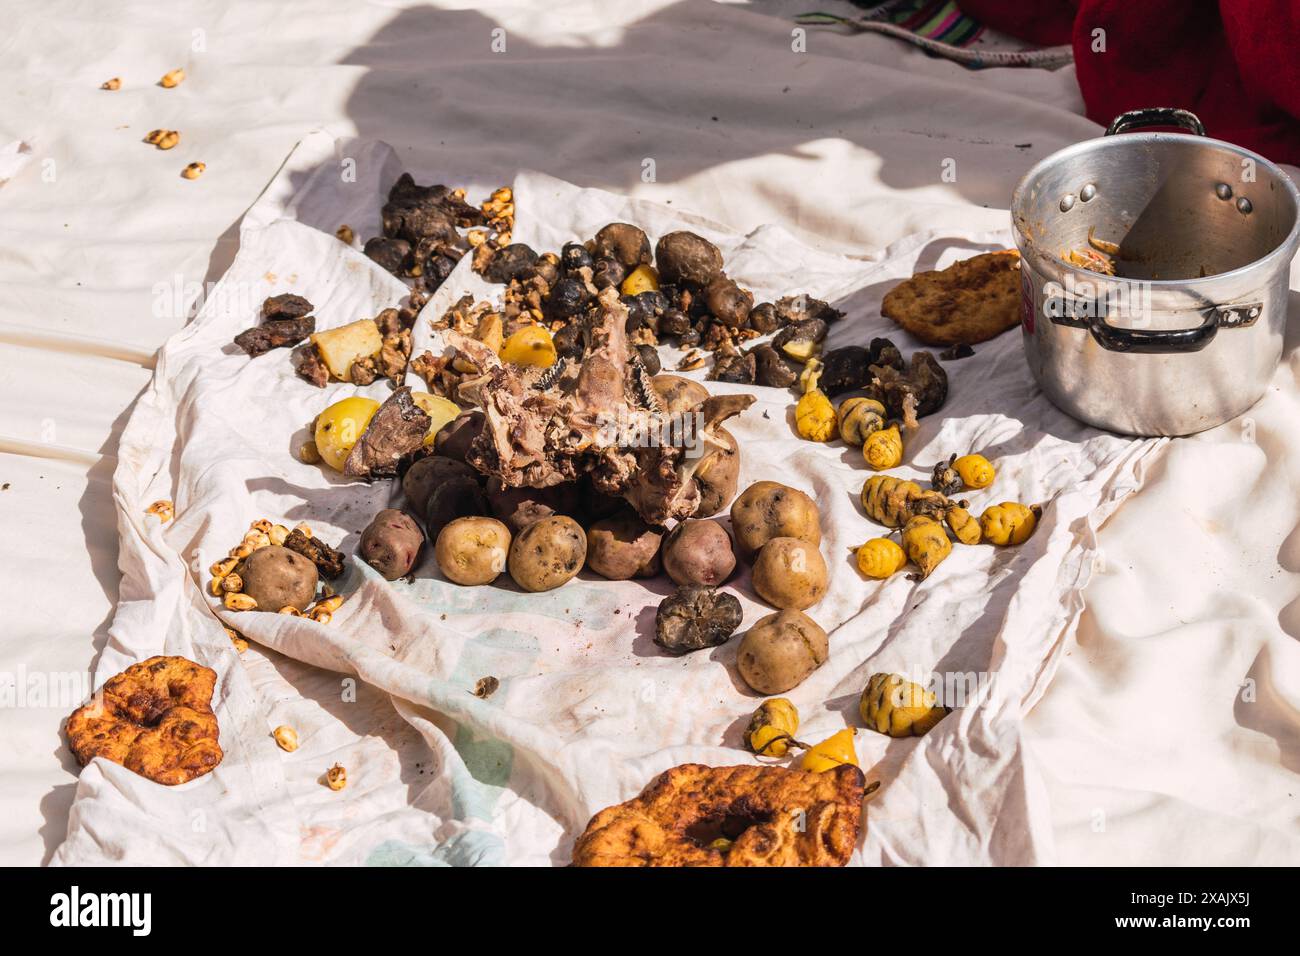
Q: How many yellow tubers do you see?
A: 12